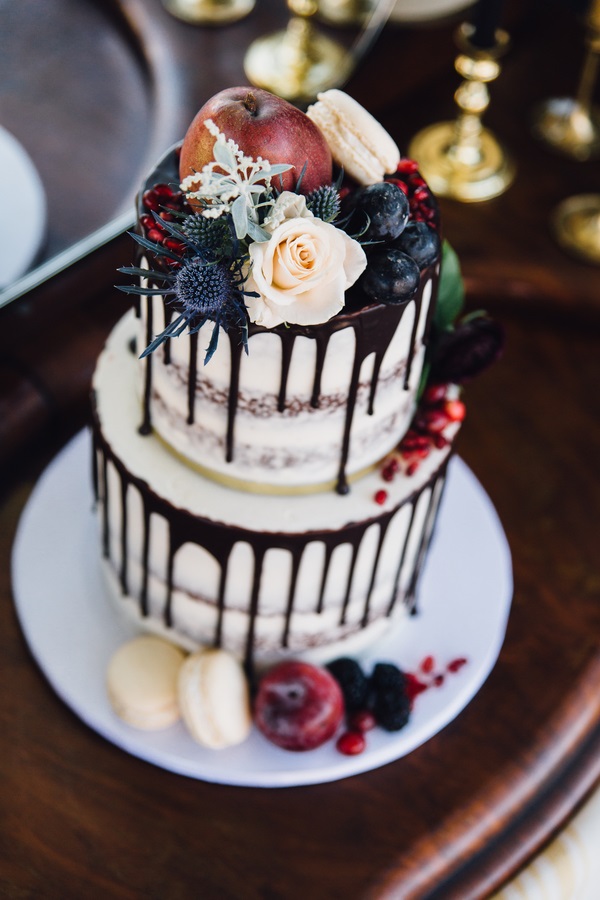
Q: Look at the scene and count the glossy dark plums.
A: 3